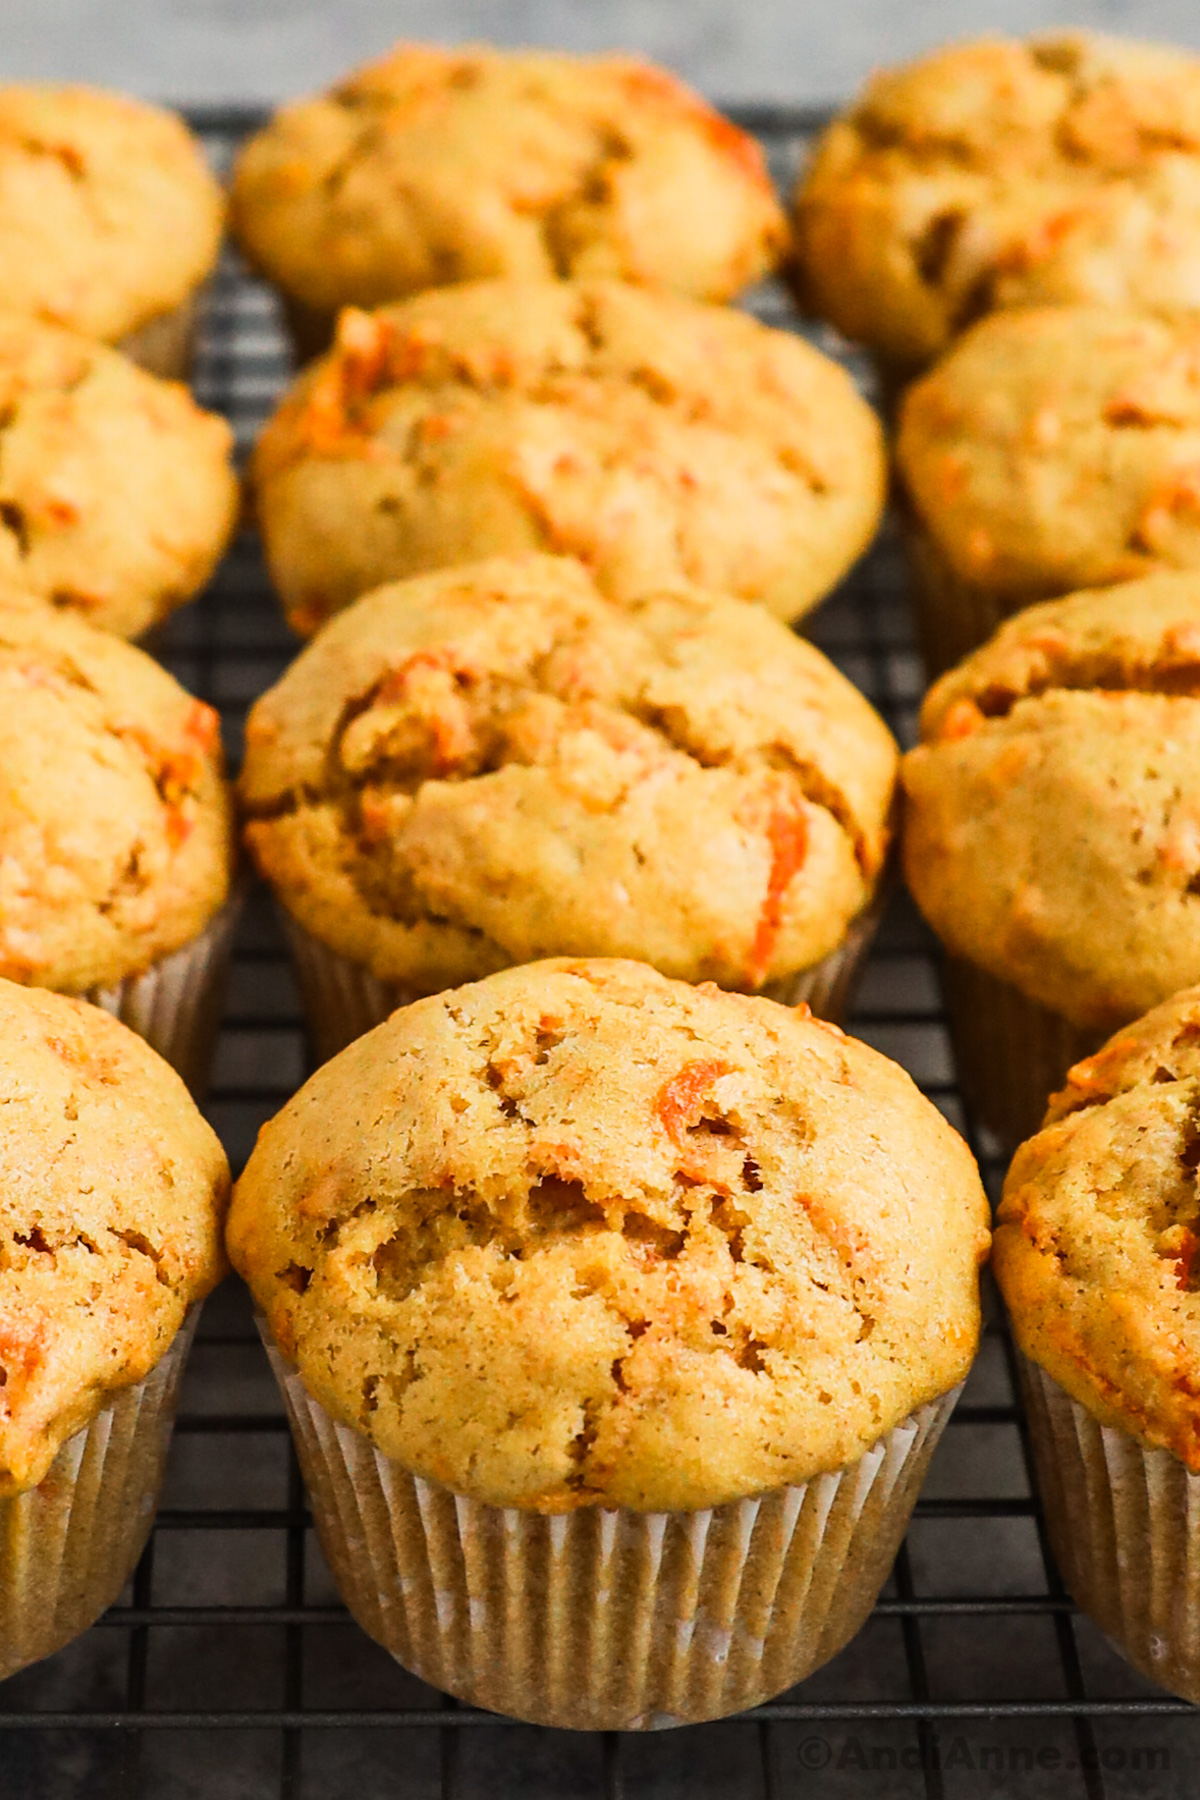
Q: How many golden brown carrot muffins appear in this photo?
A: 12